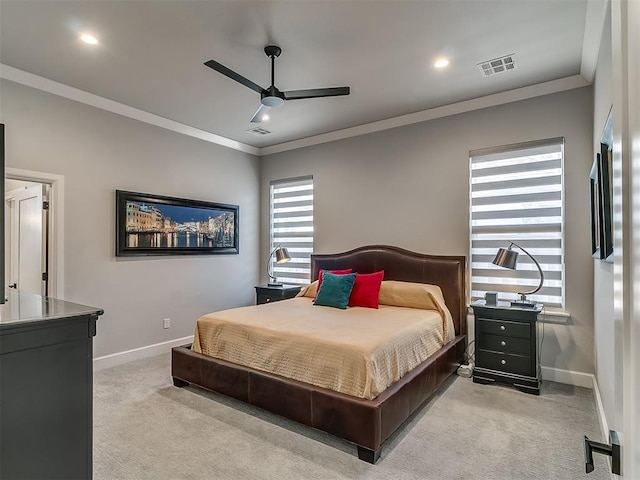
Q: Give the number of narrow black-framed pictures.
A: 2